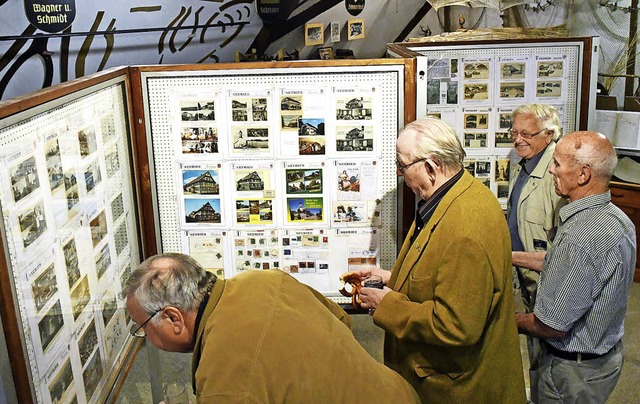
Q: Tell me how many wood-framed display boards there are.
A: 3